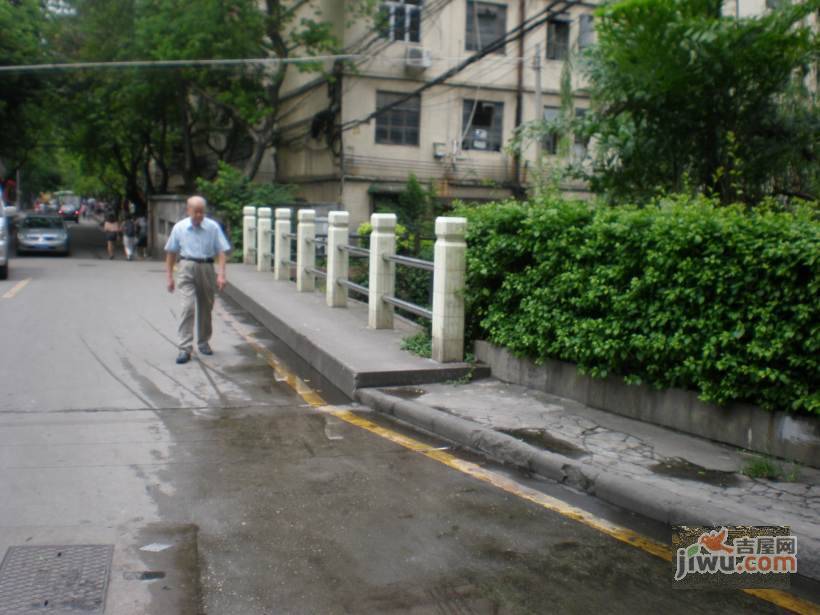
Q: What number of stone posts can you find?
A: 7